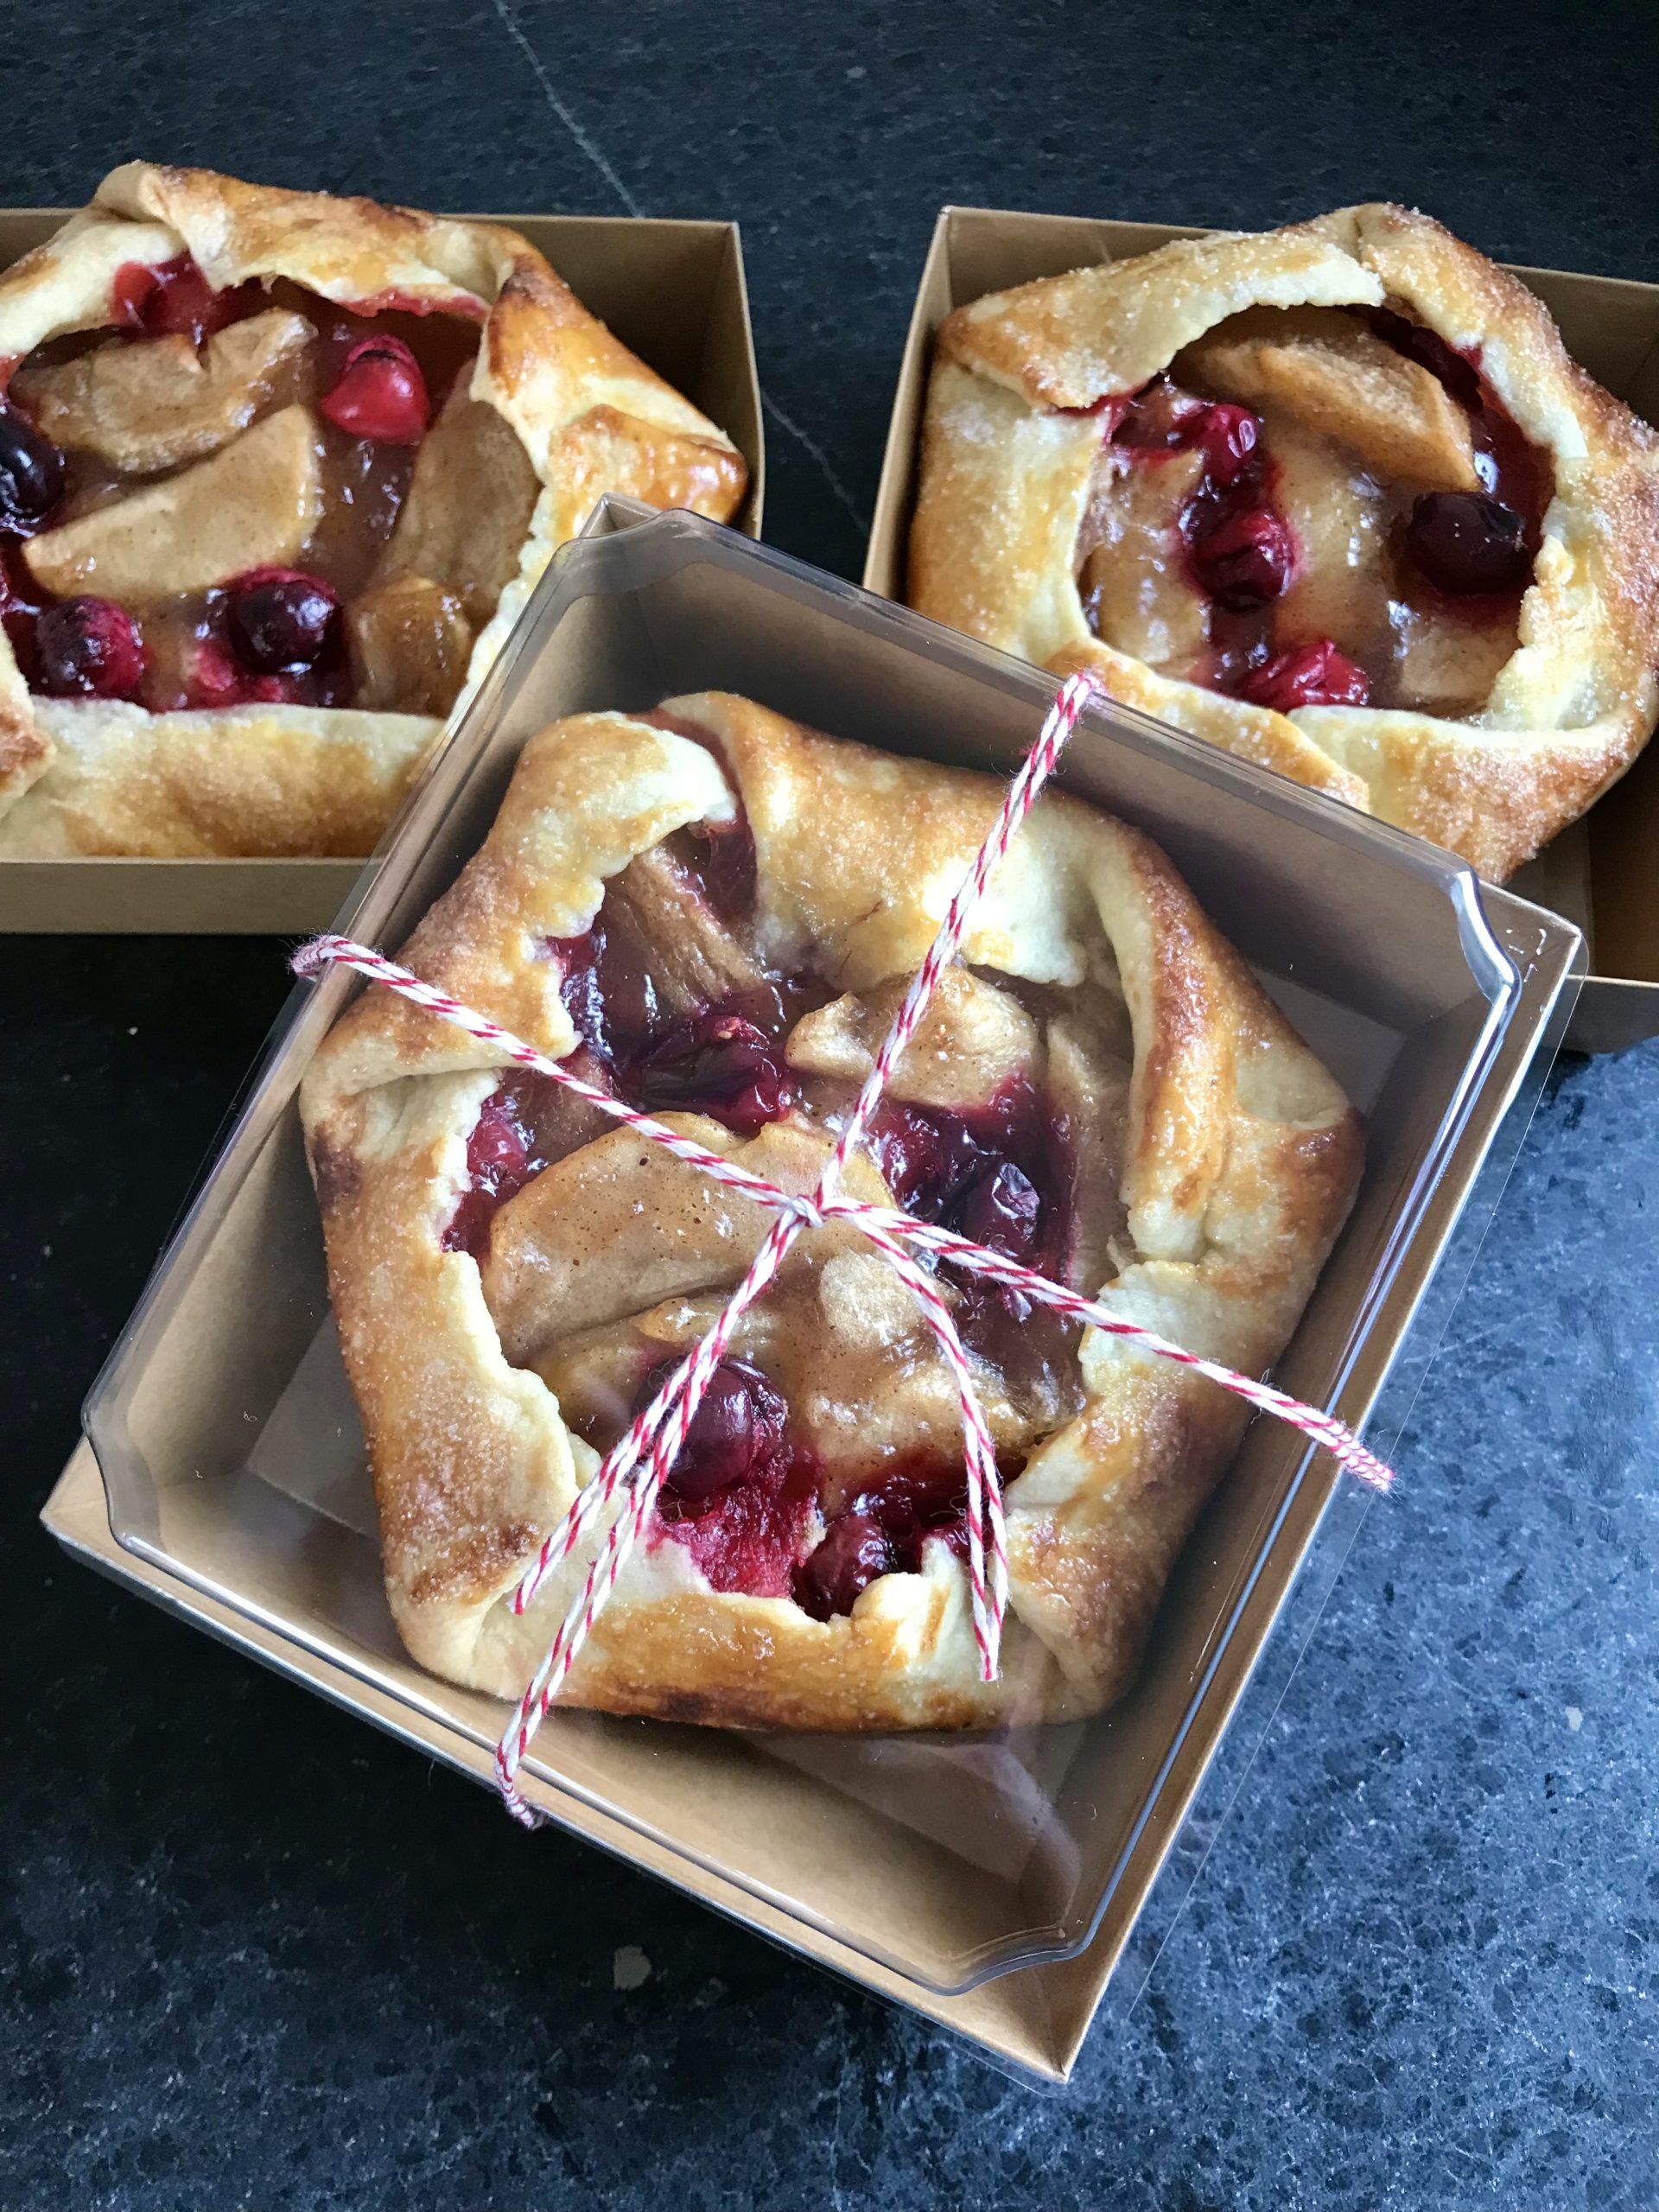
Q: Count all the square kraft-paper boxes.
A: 3